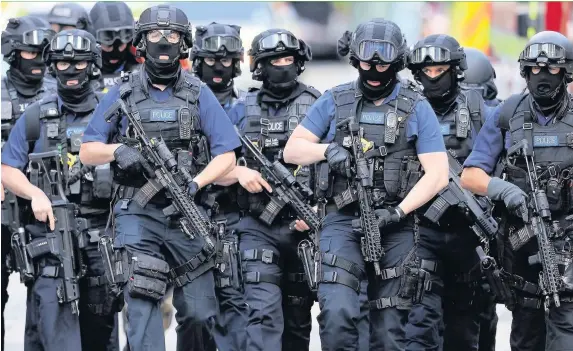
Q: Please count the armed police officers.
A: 11